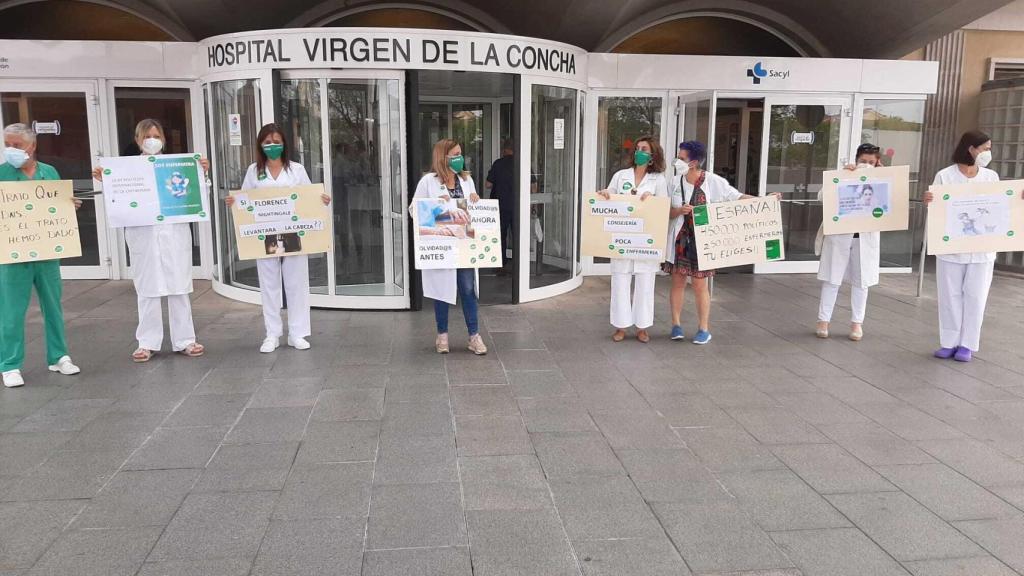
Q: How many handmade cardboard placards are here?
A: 8